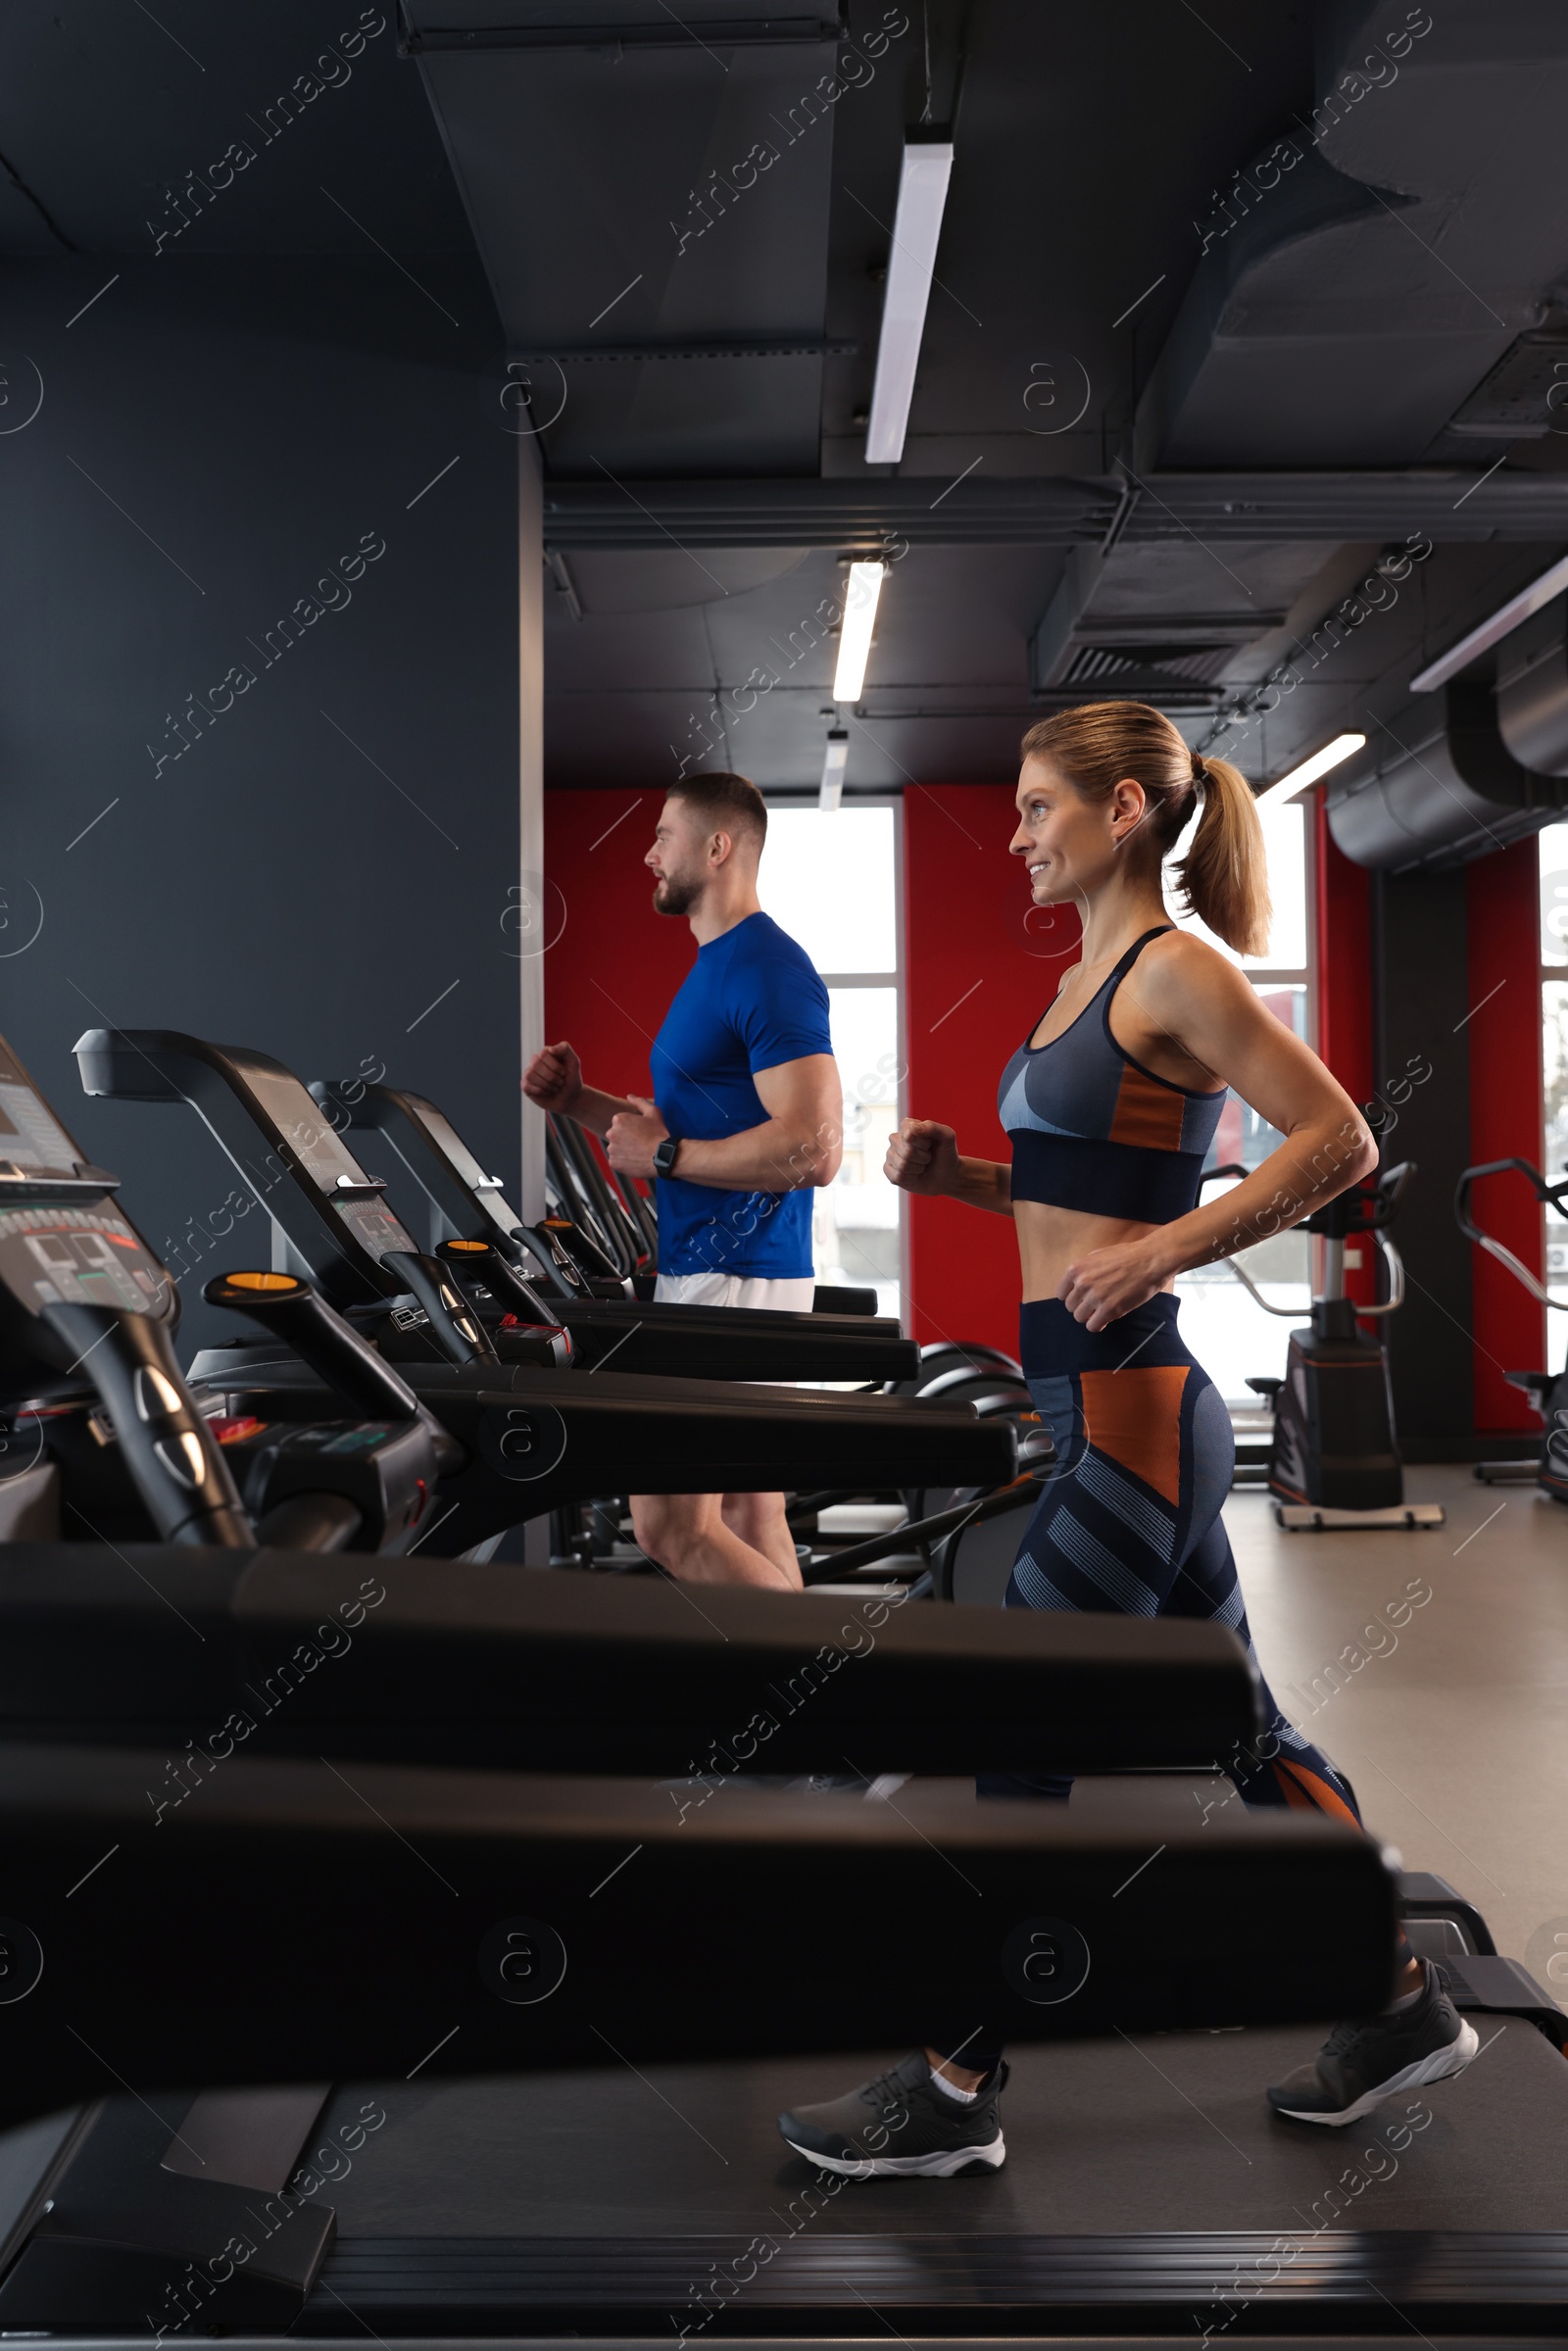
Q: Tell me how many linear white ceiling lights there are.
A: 5